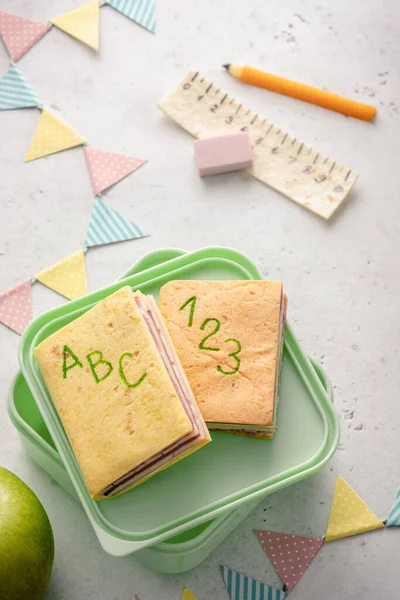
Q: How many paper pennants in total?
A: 15